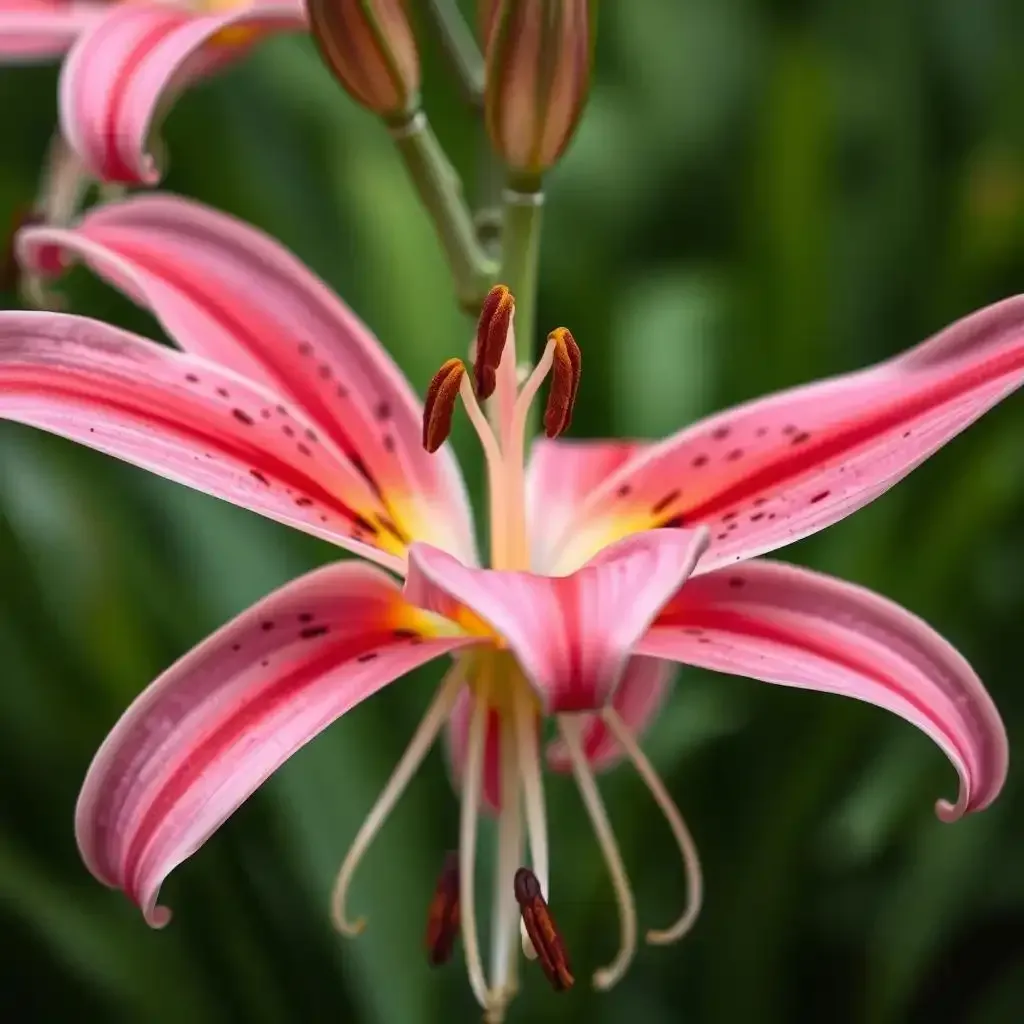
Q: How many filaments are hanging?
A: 6